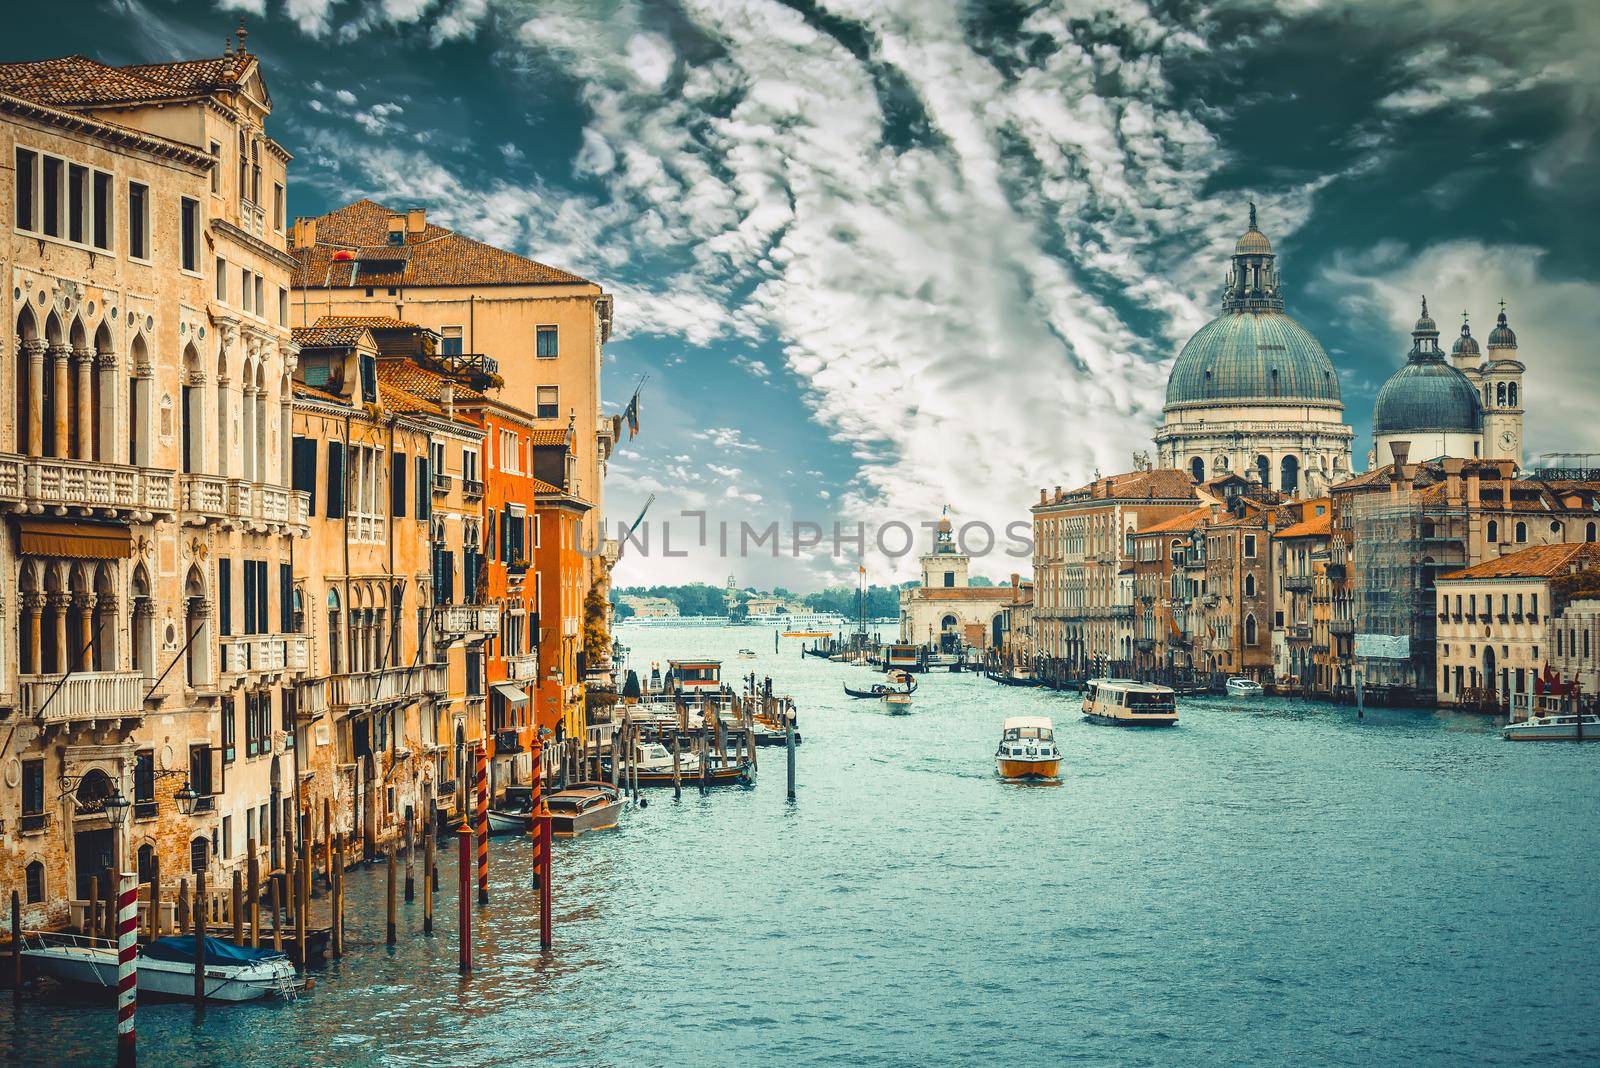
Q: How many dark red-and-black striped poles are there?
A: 2